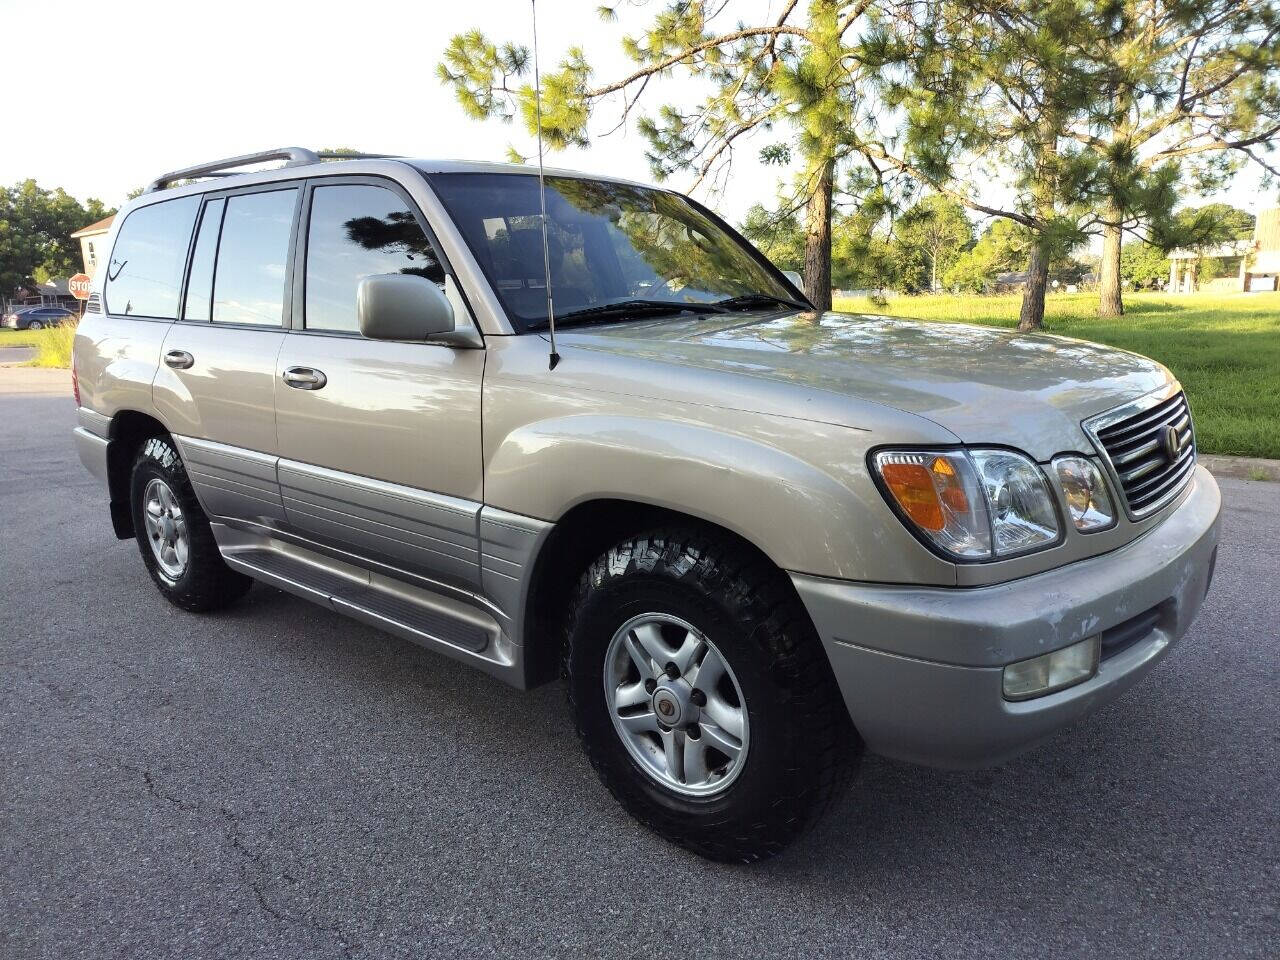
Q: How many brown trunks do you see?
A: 3